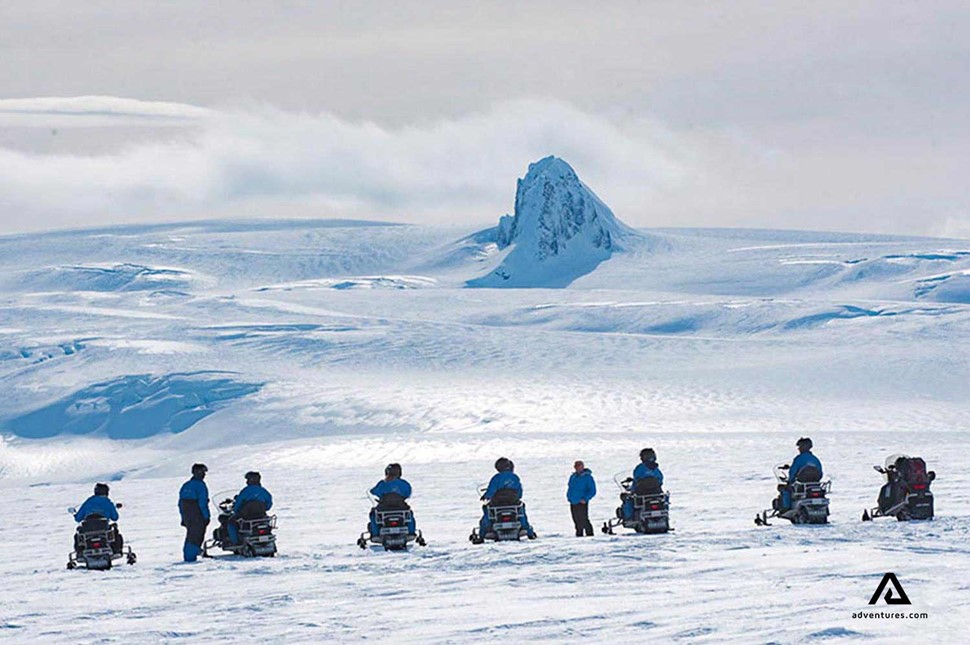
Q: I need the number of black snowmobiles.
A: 7